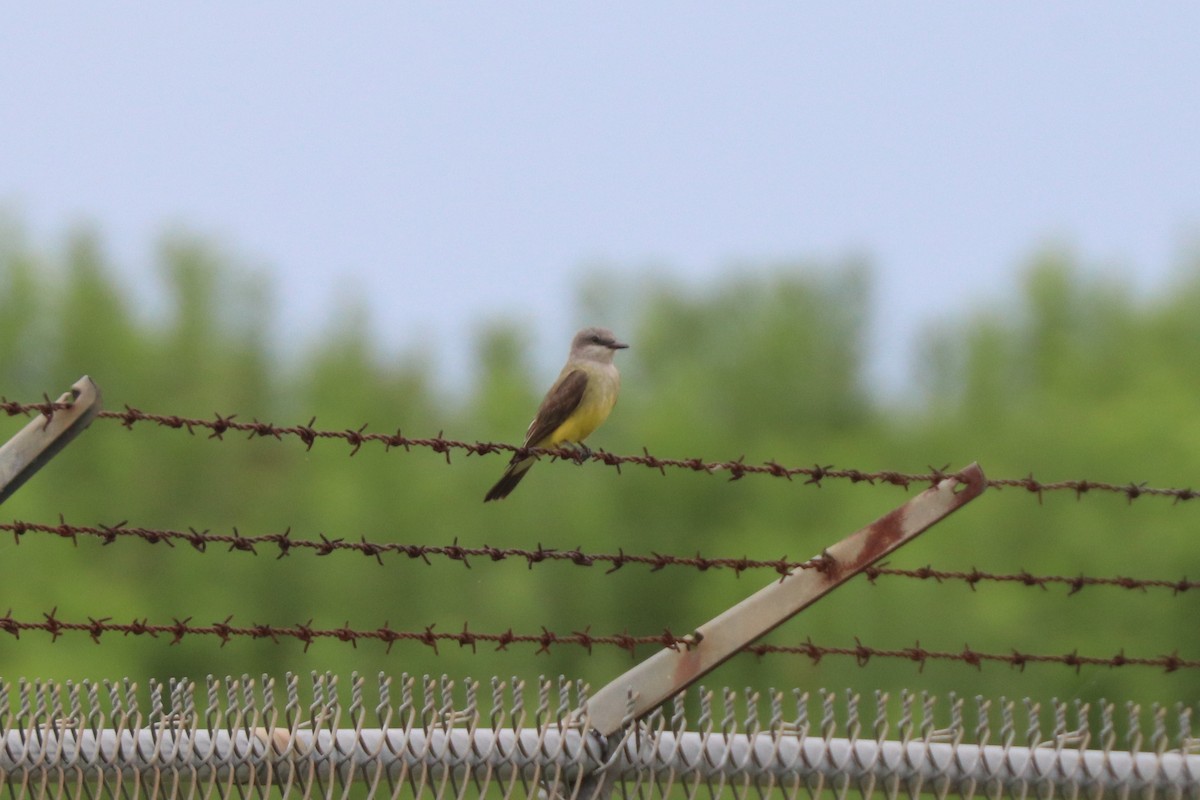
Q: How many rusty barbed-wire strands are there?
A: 3